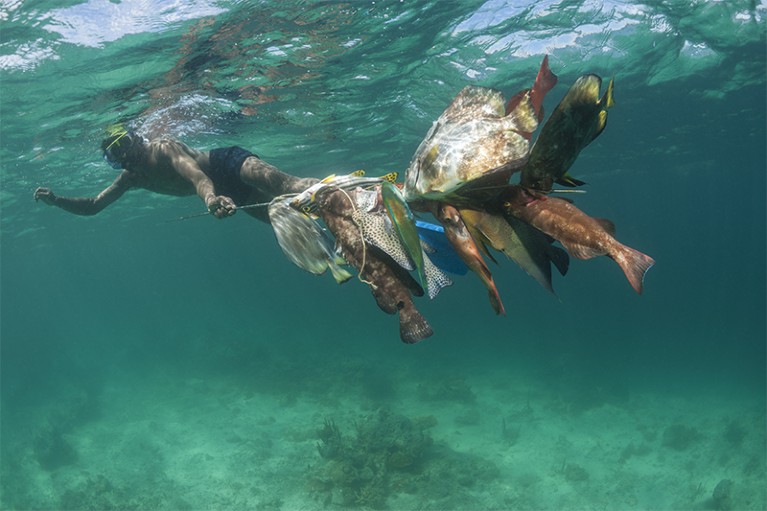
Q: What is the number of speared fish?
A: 11